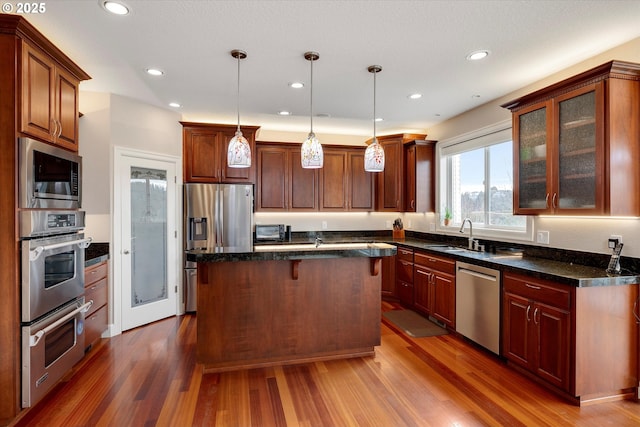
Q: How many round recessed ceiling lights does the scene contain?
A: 8